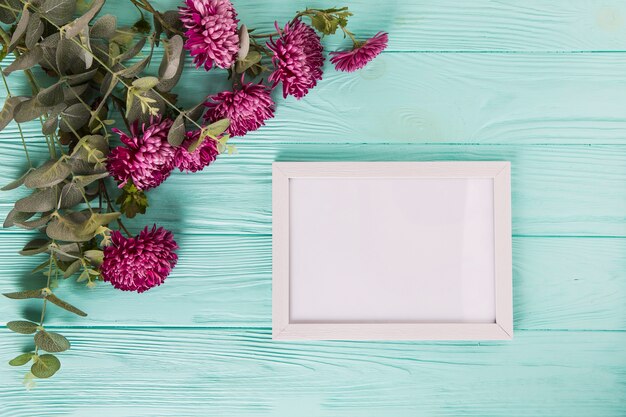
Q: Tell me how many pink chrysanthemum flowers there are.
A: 7